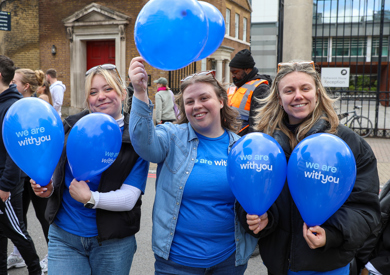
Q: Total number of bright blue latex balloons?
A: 6